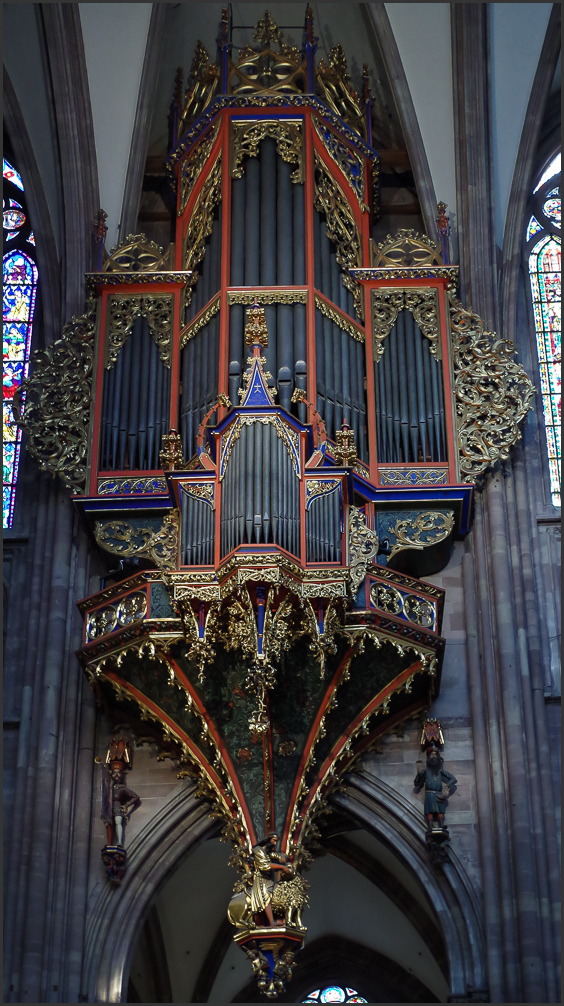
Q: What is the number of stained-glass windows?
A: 3